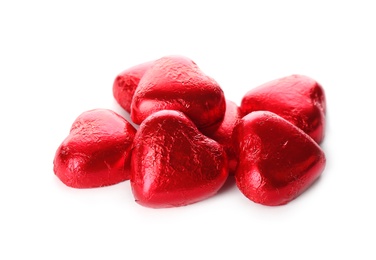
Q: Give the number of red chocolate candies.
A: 7